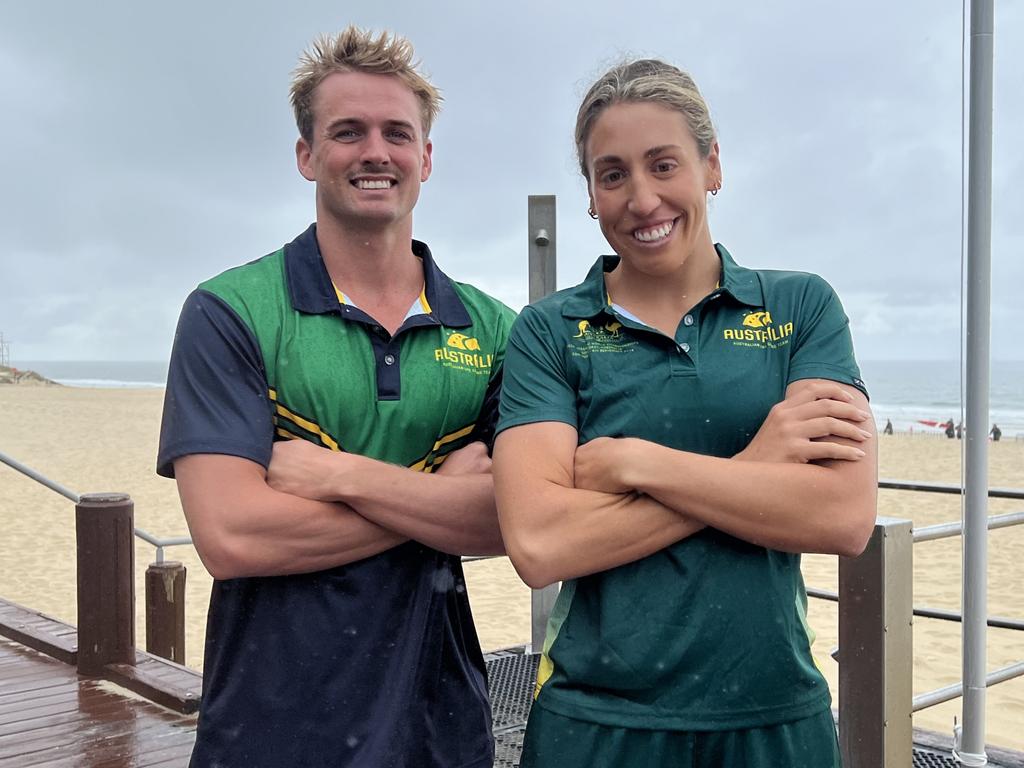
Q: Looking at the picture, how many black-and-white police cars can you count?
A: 0